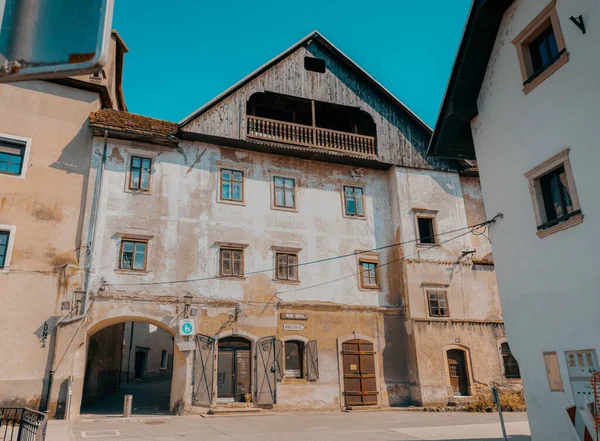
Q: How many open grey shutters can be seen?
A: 4